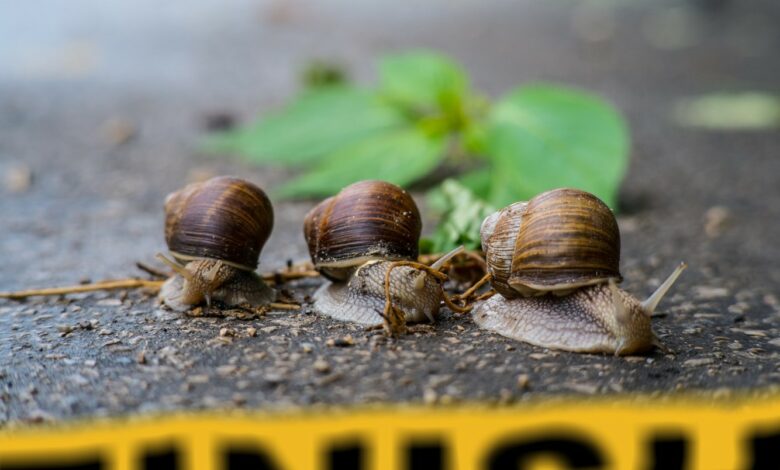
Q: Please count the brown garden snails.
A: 3